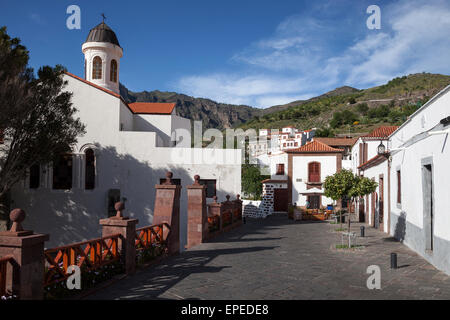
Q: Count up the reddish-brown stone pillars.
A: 7